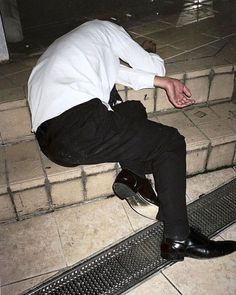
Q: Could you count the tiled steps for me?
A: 2